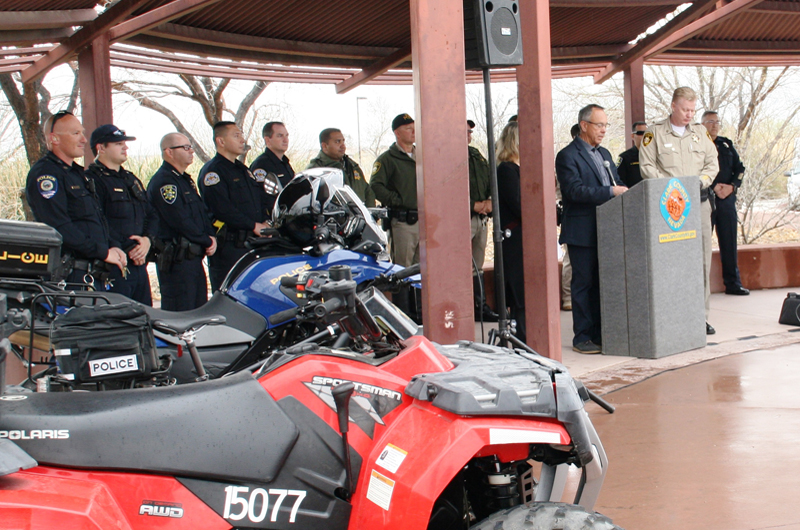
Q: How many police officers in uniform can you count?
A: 11